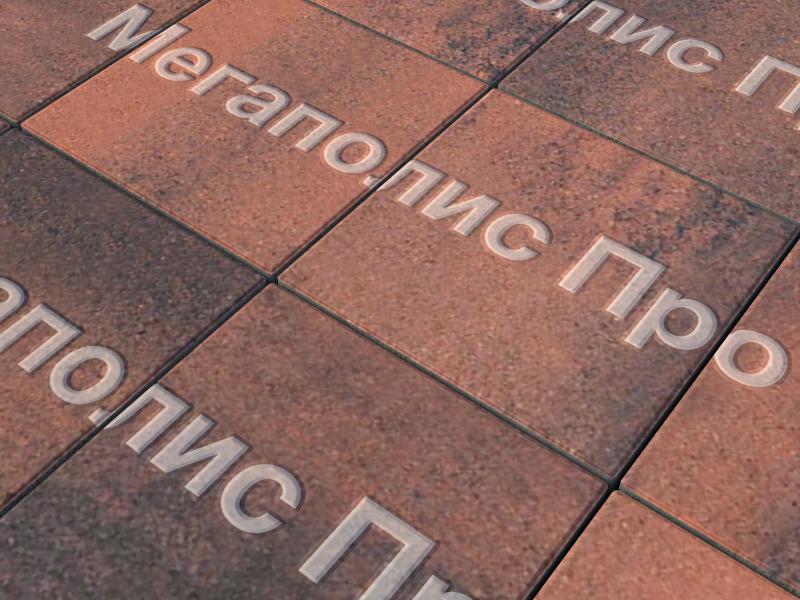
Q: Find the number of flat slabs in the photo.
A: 9